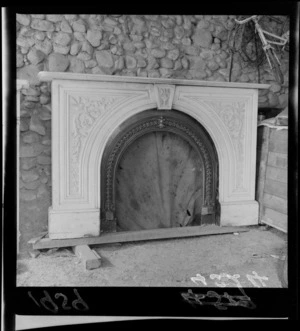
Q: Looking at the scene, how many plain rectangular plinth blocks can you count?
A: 2